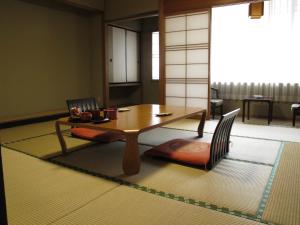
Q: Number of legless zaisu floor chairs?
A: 2